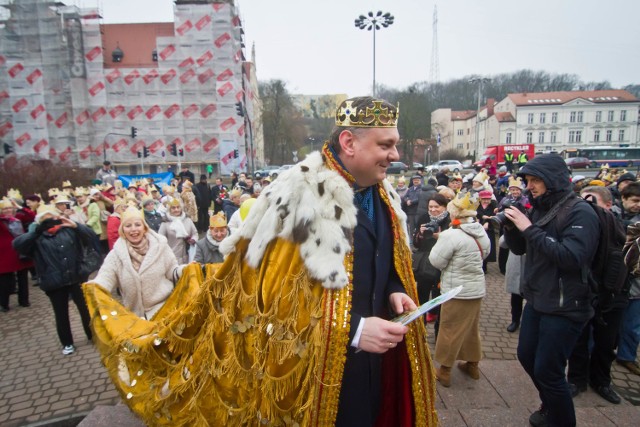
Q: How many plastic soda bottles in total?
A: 0